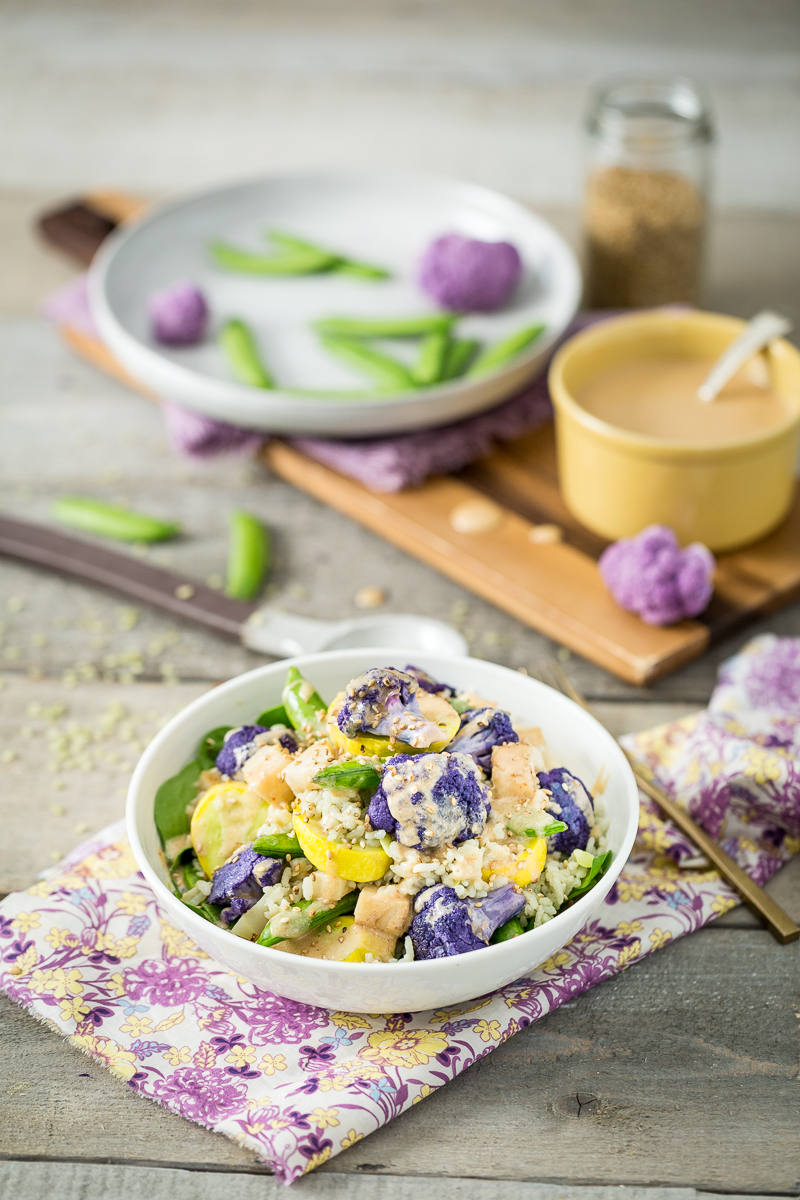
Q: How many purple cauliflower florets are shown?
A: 11